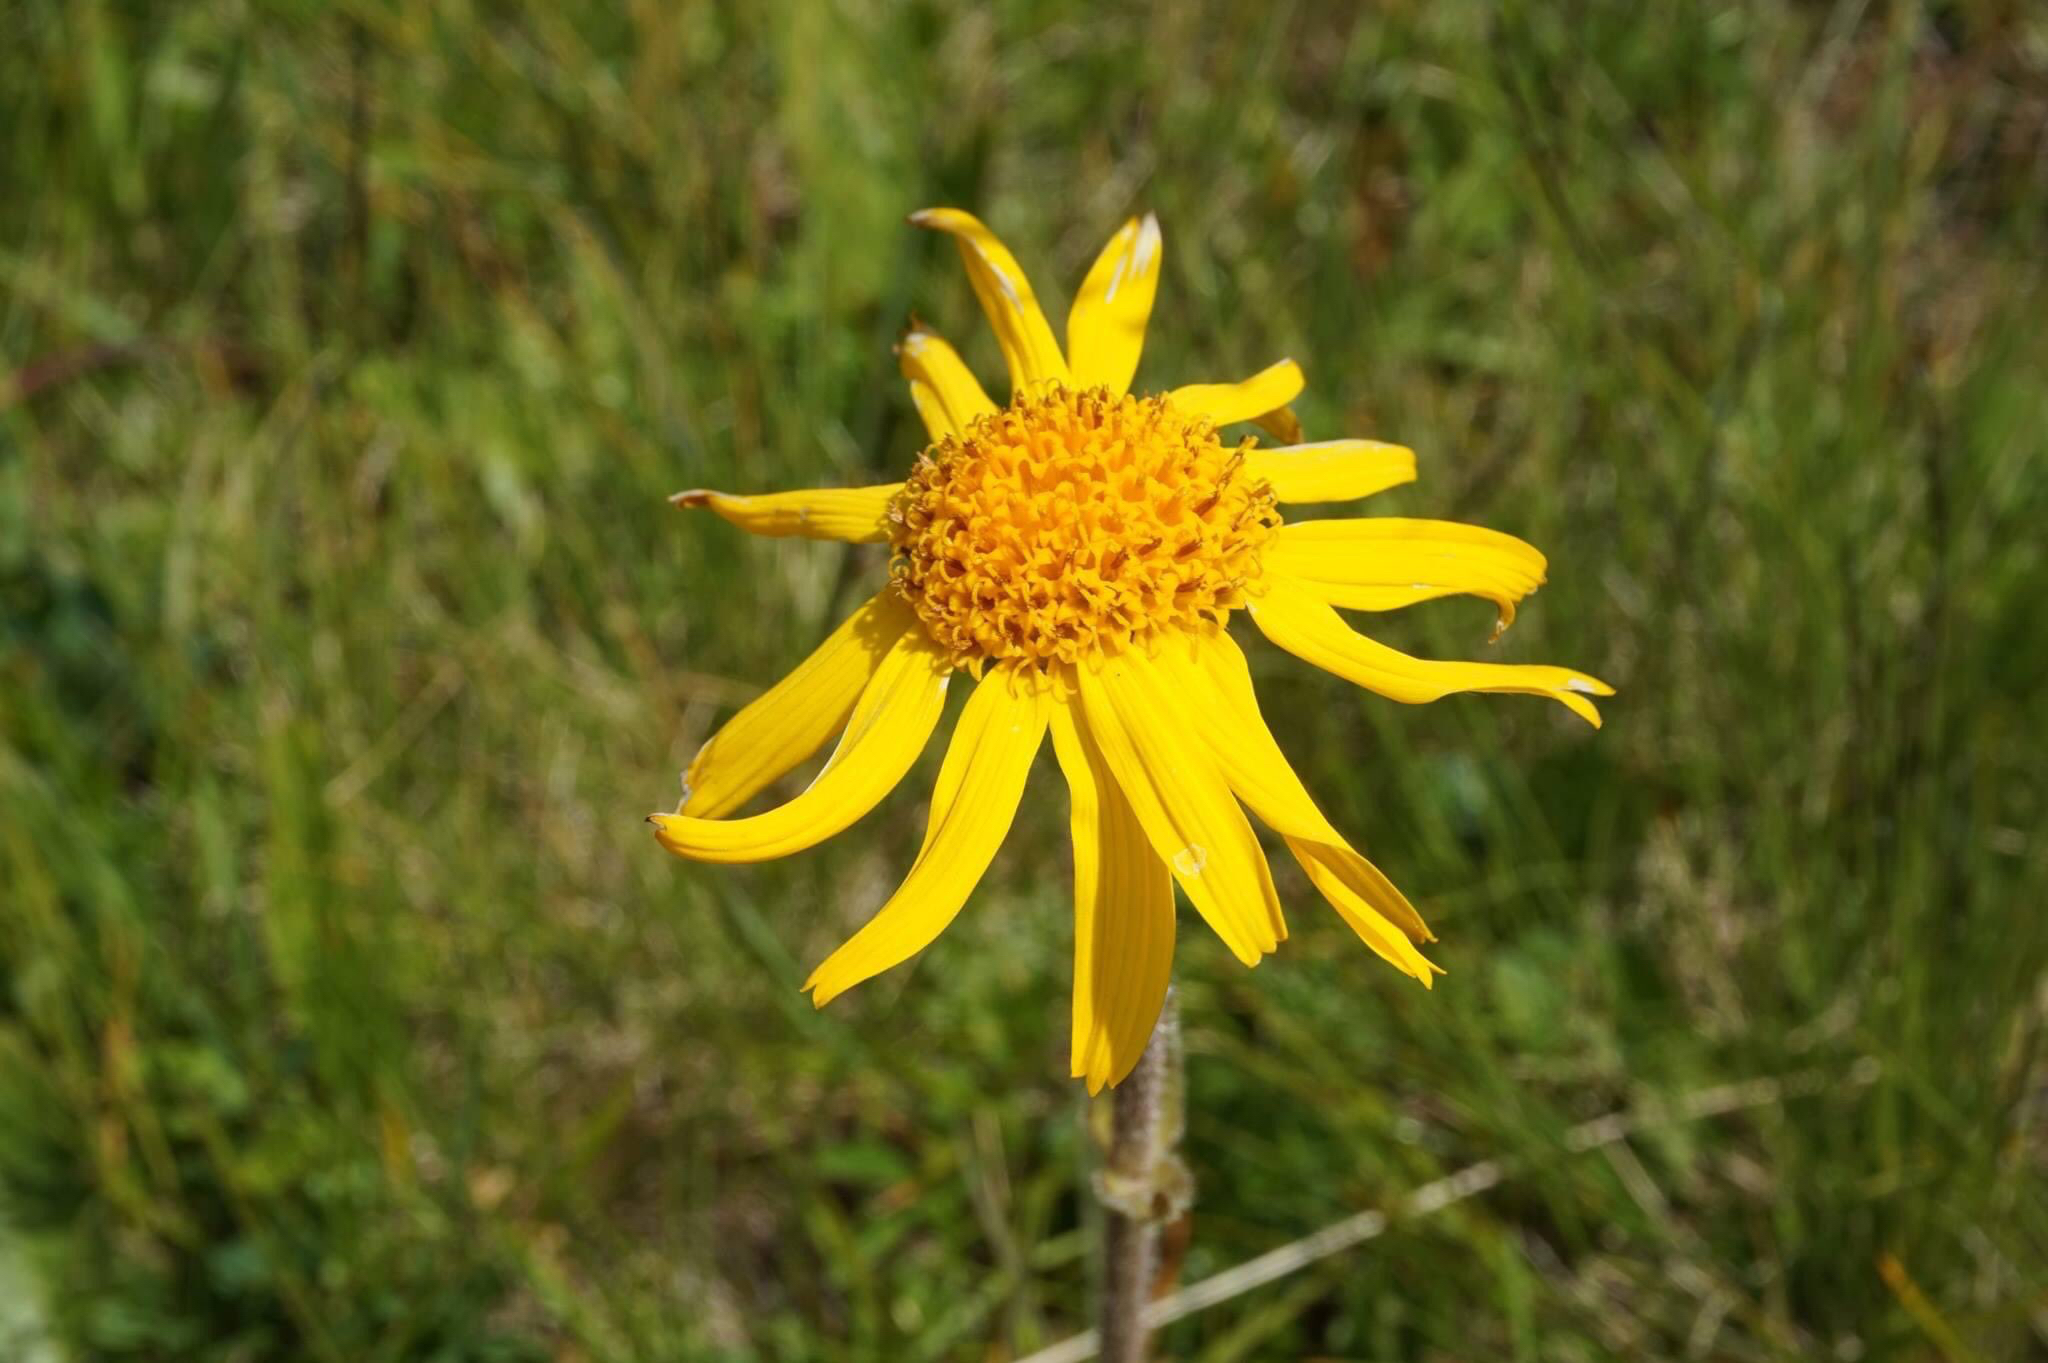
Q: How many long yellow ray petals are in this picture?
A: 14